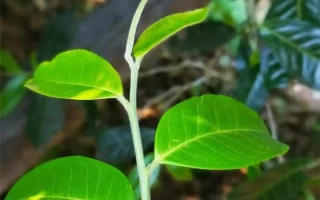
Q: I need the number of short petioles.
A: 3